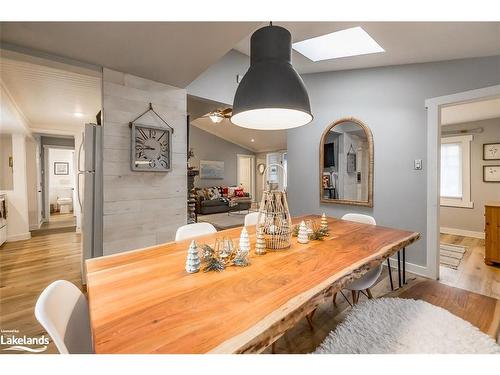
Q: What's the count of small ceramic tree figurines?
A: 5